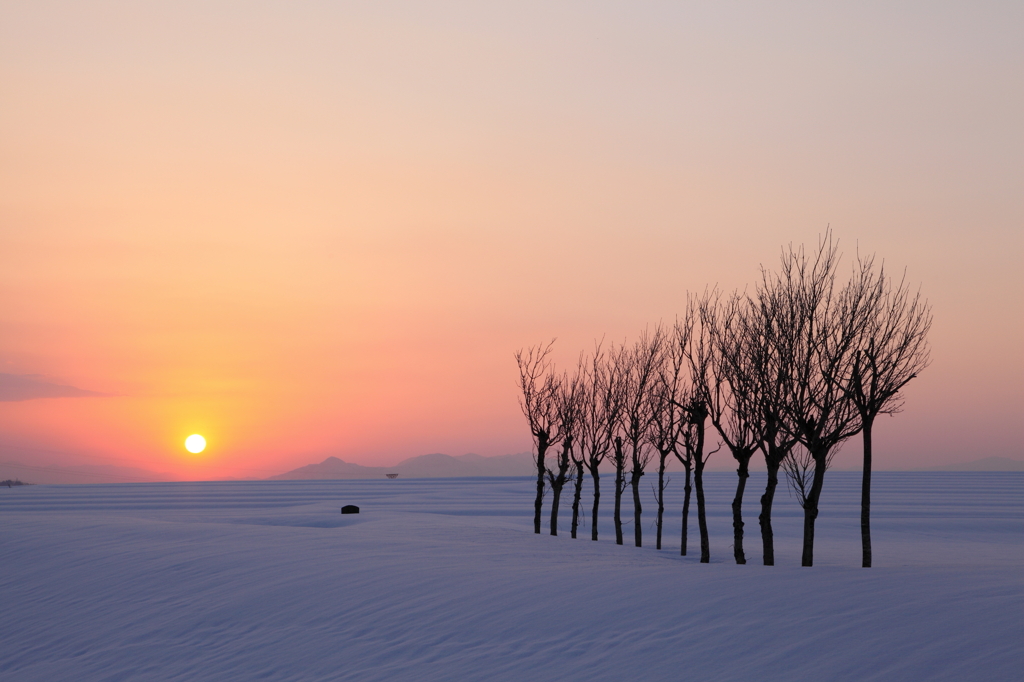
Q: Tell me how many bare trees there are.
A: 13